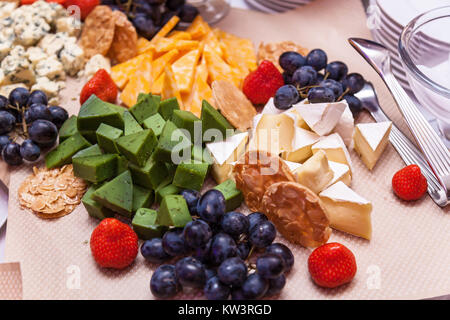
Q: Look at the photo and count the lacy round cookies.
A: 7